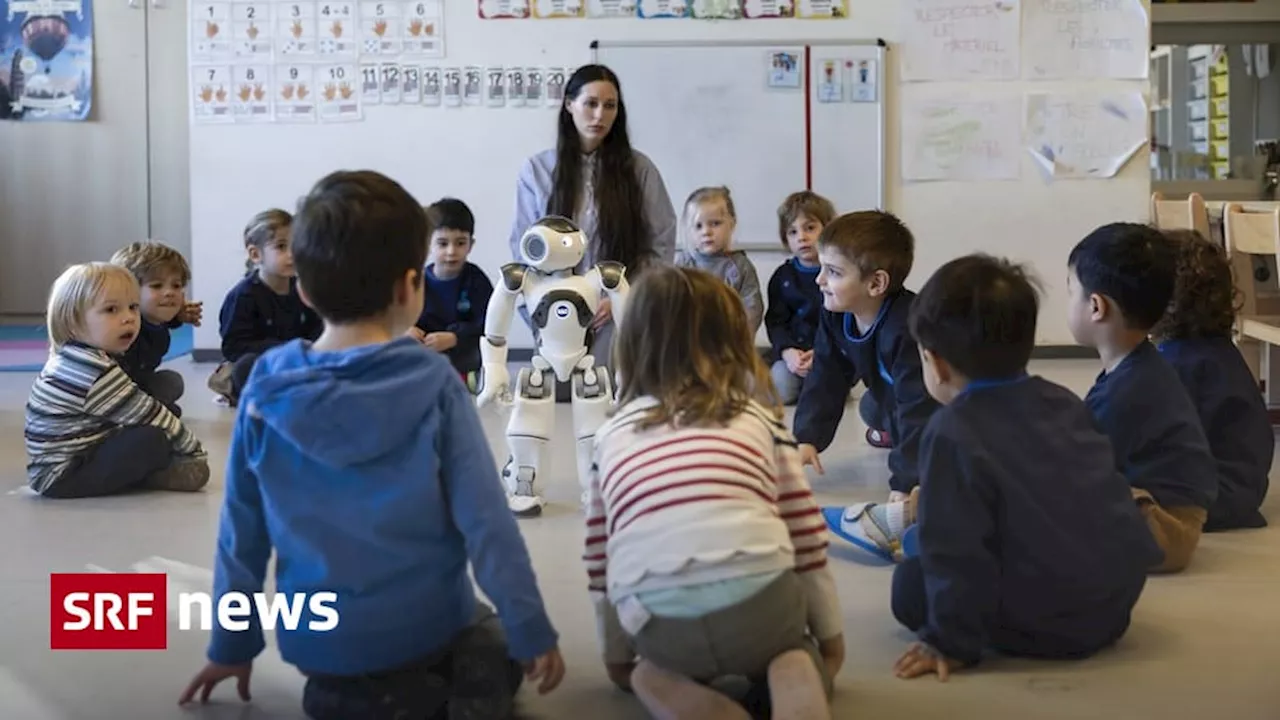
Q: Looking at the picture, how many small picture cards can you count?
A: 3